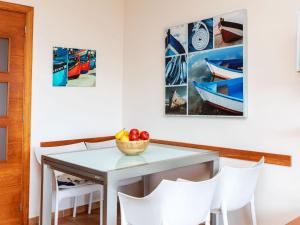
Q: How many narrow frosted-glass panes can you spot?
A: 3